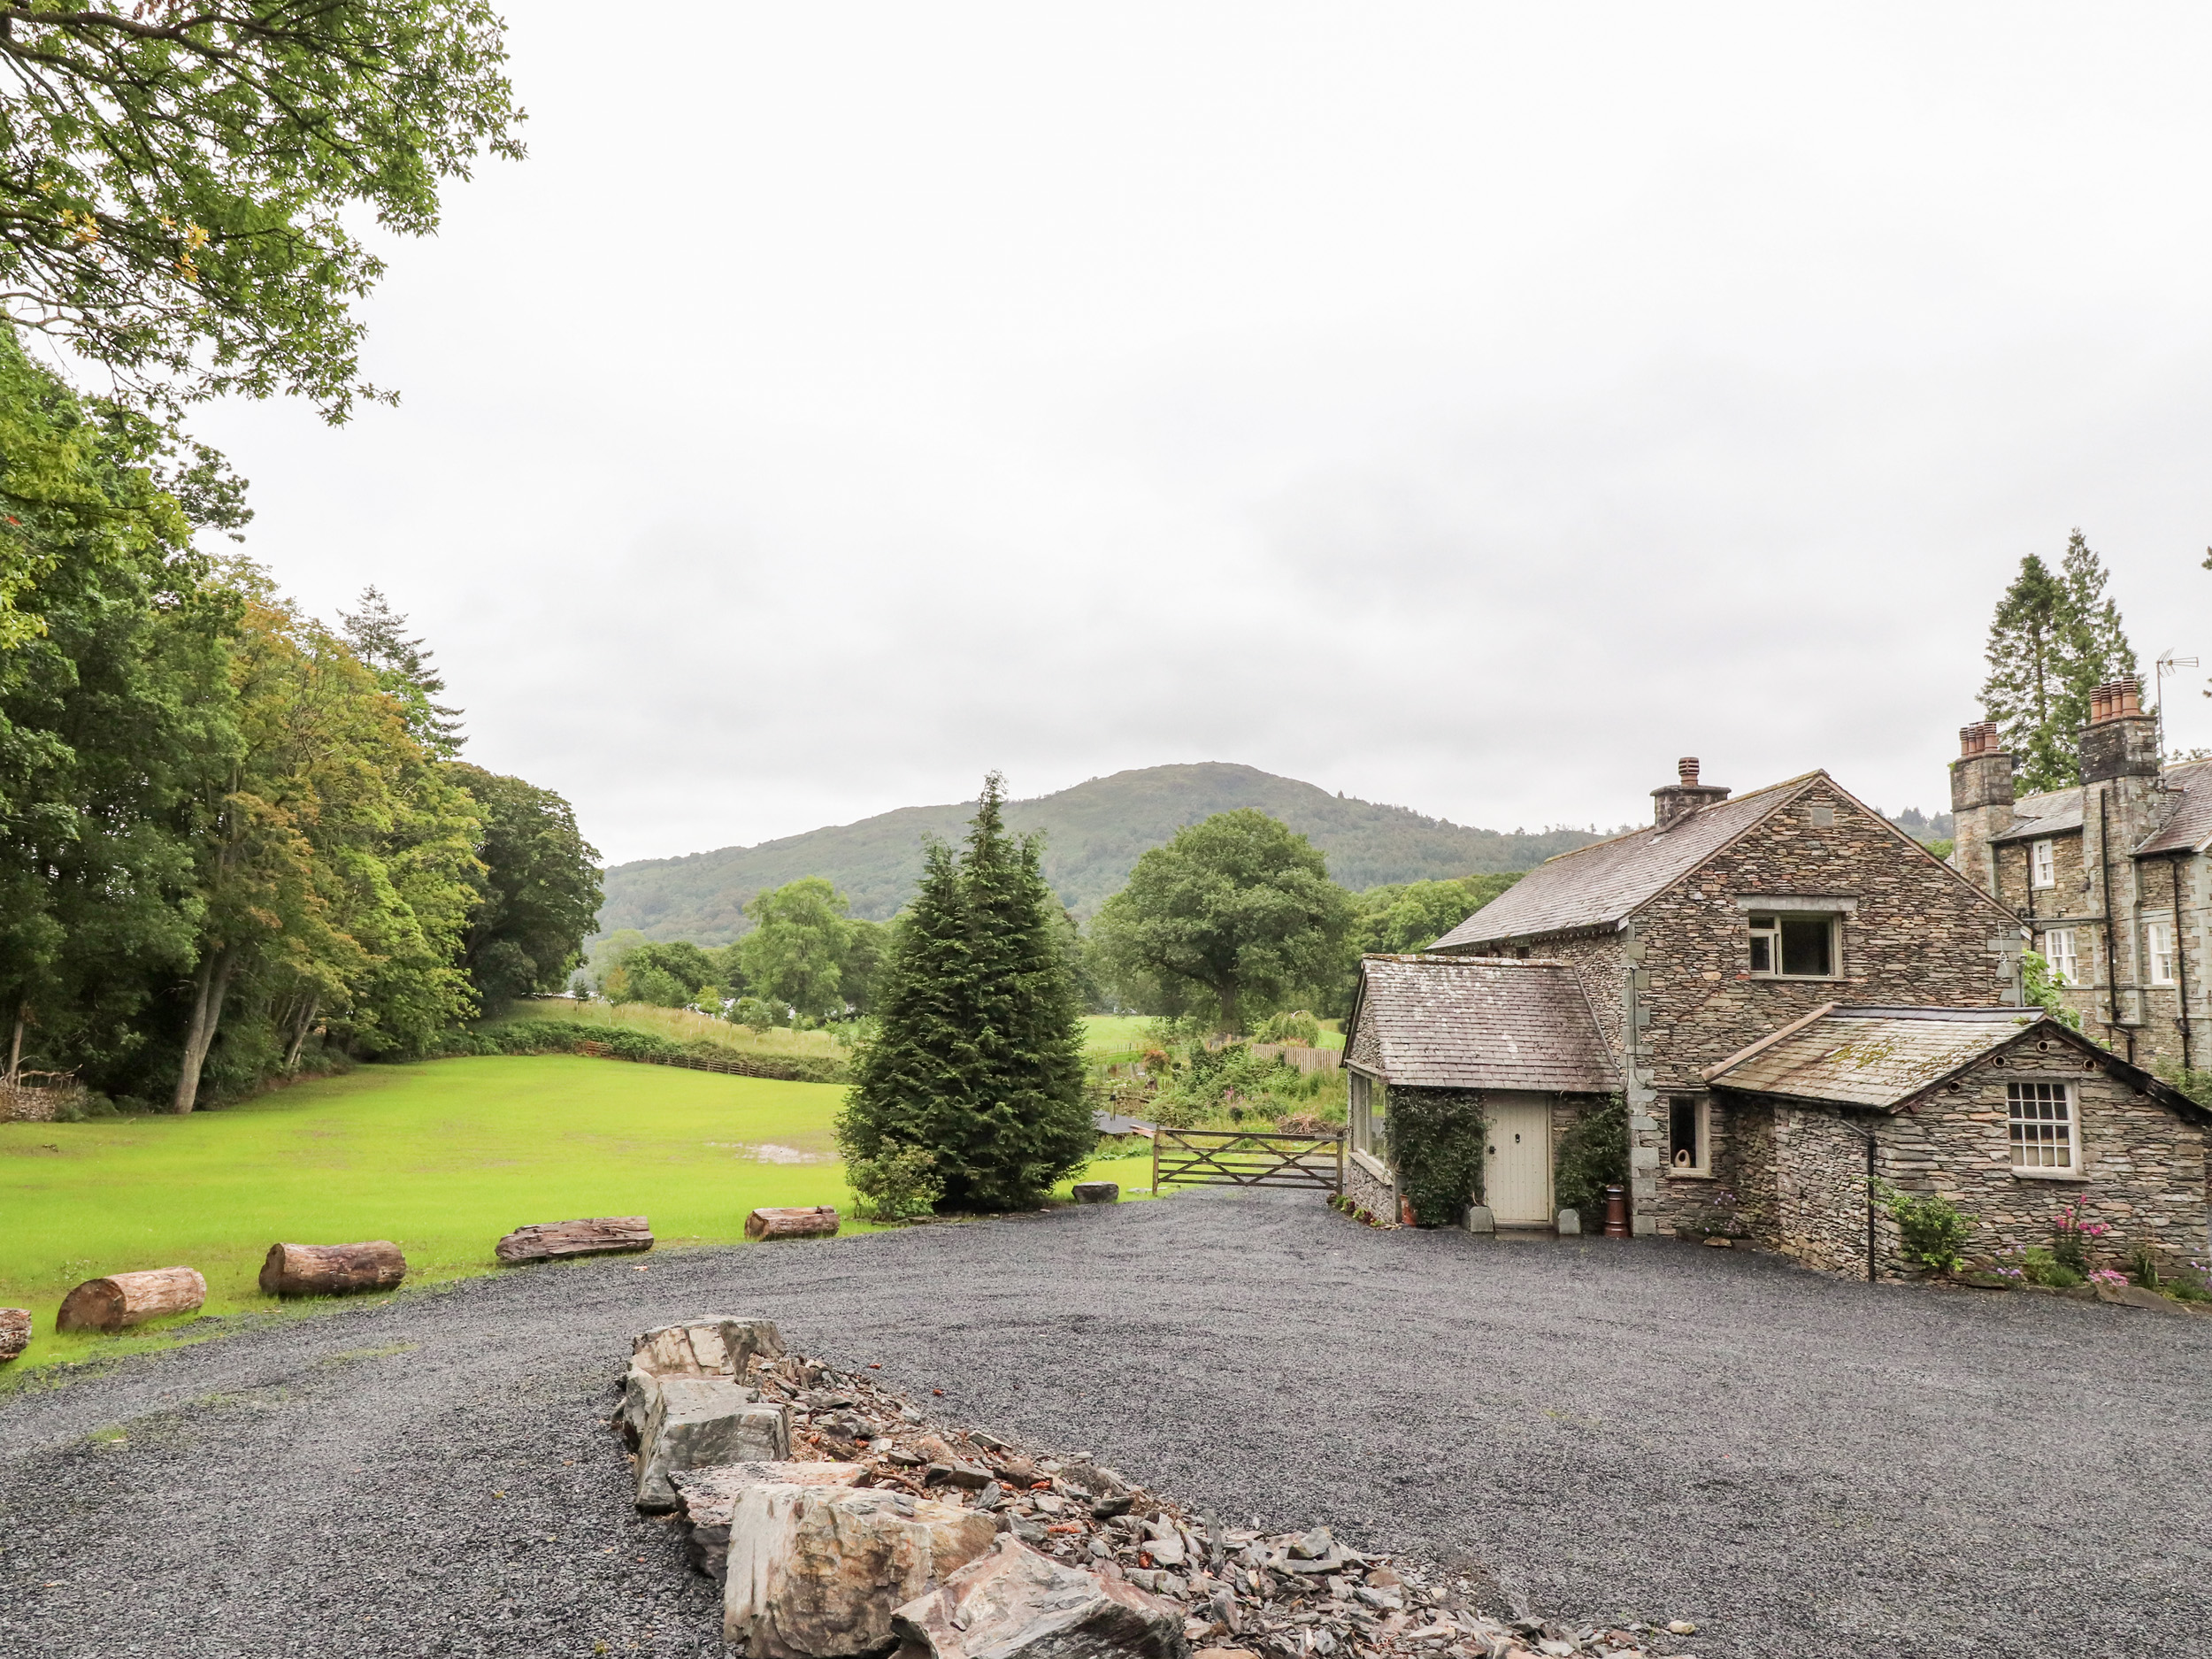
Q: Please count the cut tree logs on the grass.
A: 5